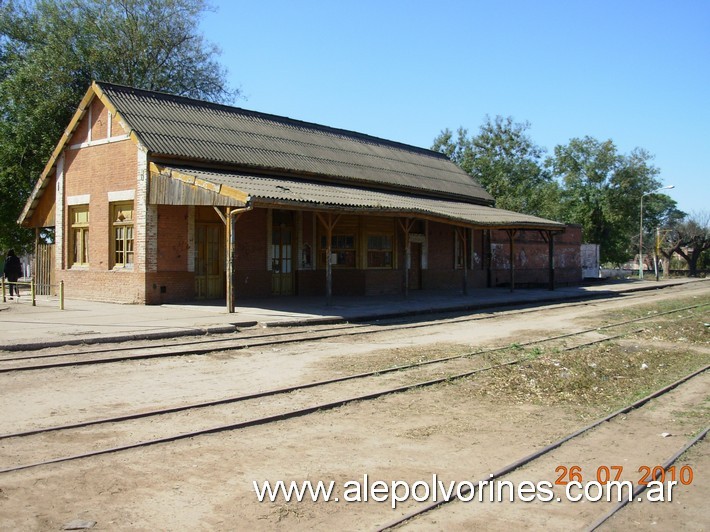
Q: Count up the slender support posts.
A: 6